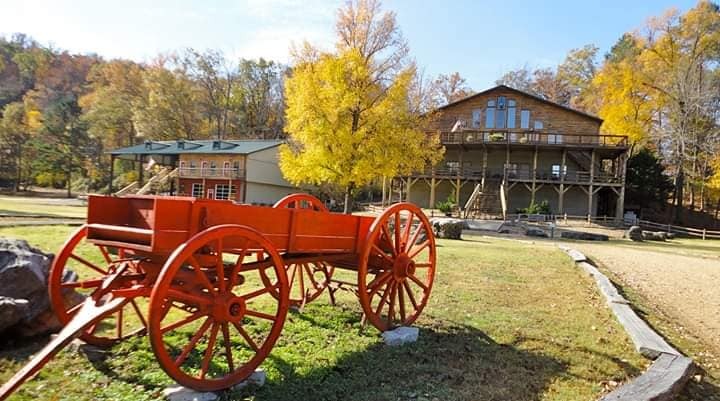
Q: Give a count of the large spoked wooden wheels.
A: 4